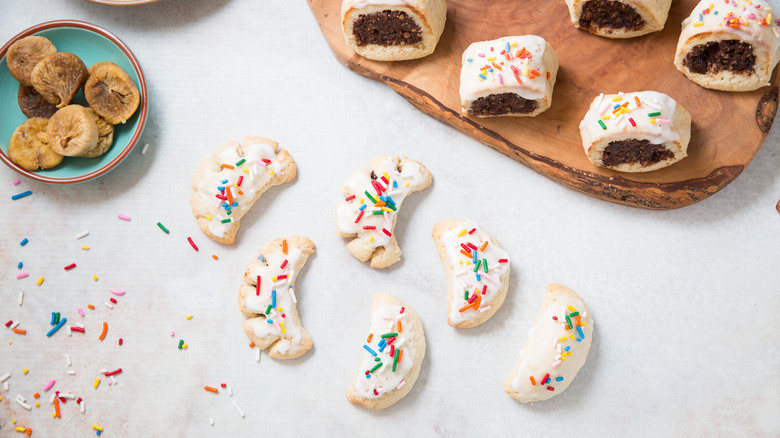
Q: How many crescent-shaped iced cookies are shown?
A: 6